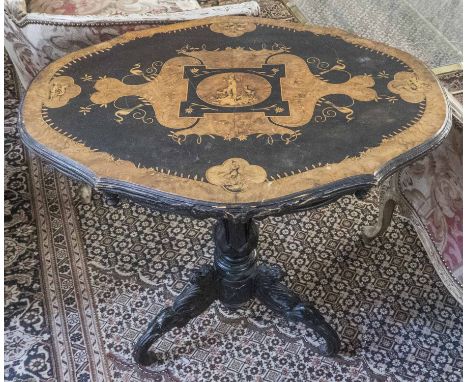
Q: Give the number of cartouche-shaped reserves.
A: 4